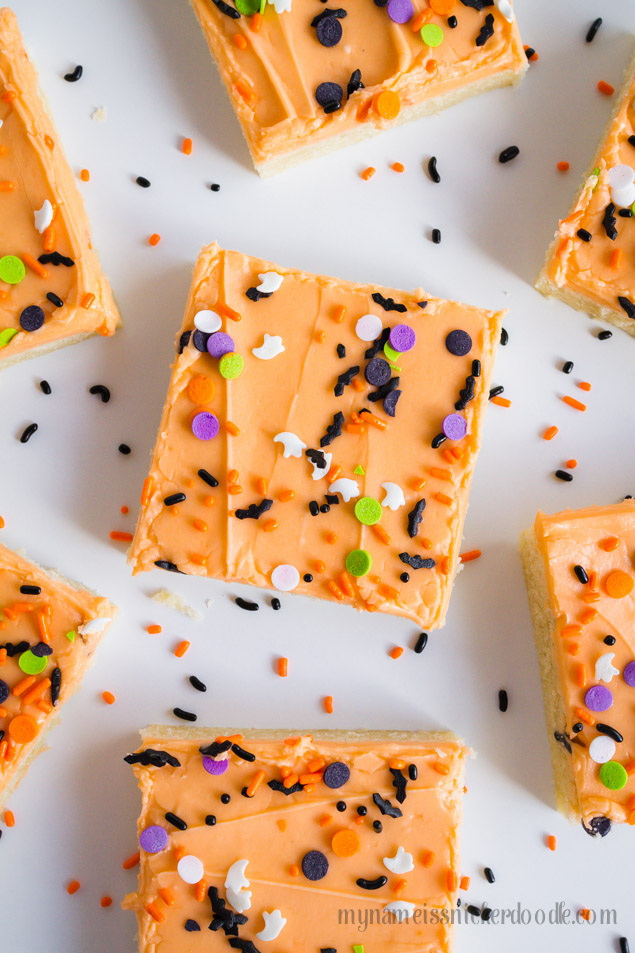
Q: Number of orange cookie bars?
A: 7